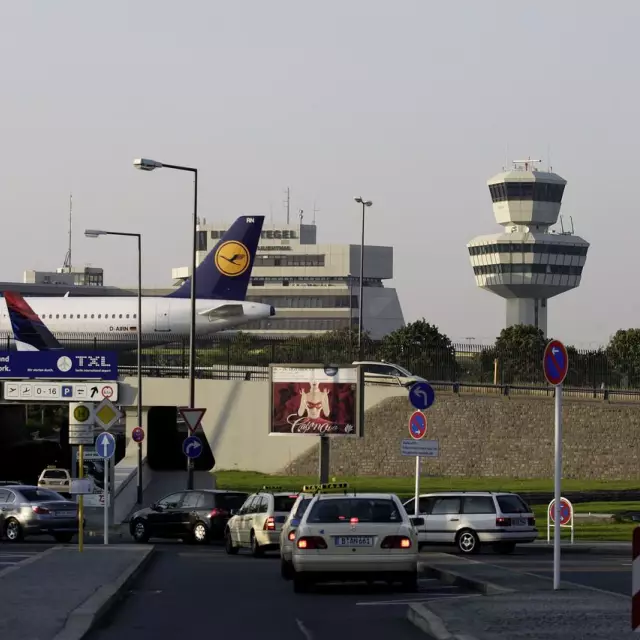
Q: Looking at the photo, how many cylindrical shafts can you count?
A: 1